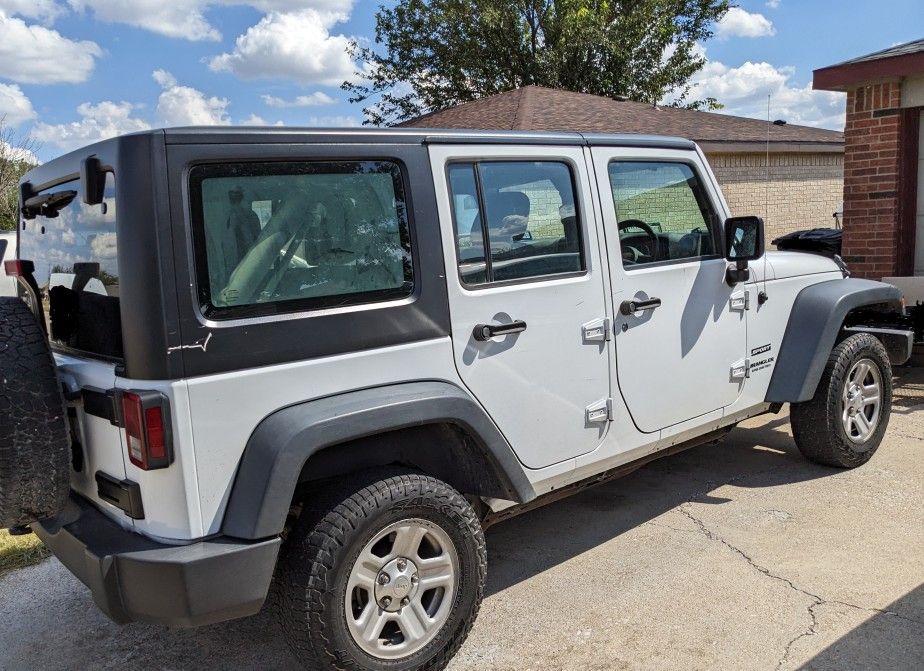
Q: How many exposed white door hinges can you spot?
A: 4